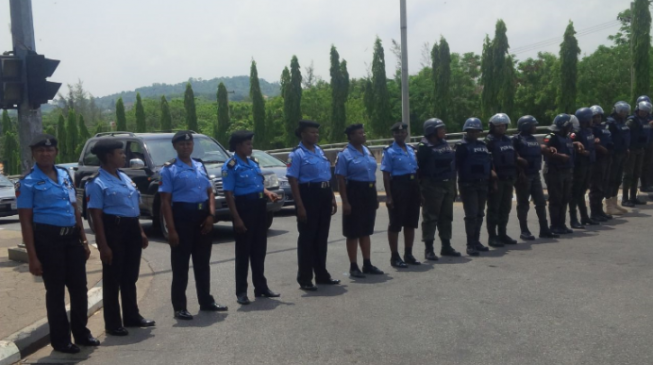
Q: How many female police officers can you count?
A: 7